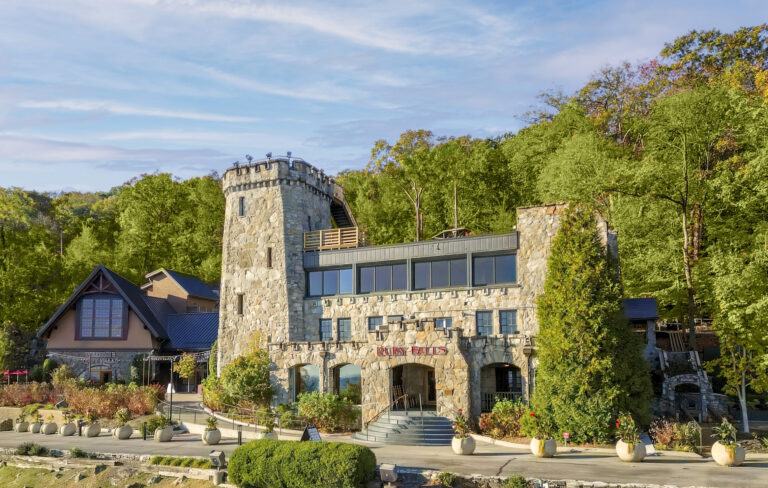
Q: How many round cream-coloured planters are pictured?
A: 13